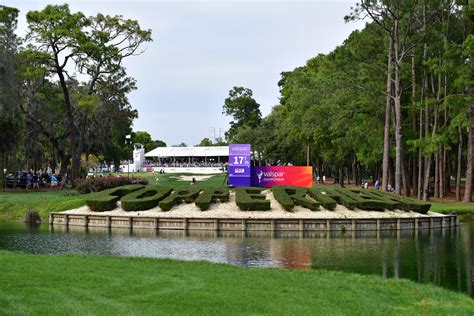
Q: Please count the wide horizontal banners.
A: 1